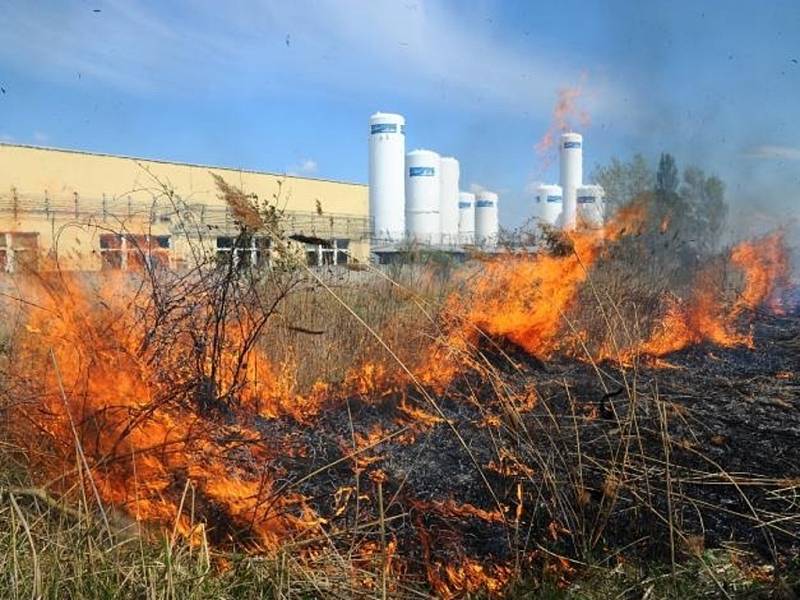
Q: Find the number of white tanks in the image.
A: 8